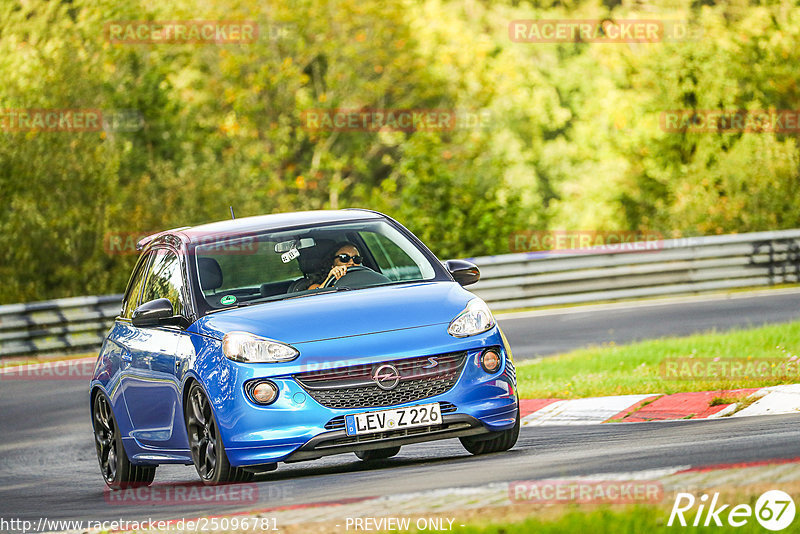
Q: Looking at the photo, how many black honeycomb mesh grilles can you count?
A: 1